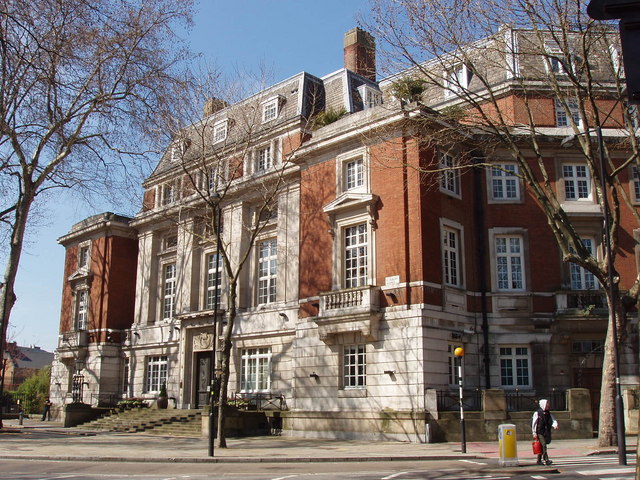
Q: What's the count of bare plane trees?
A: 3